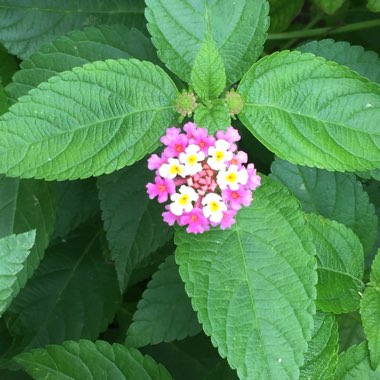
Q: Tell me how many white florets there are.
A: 6